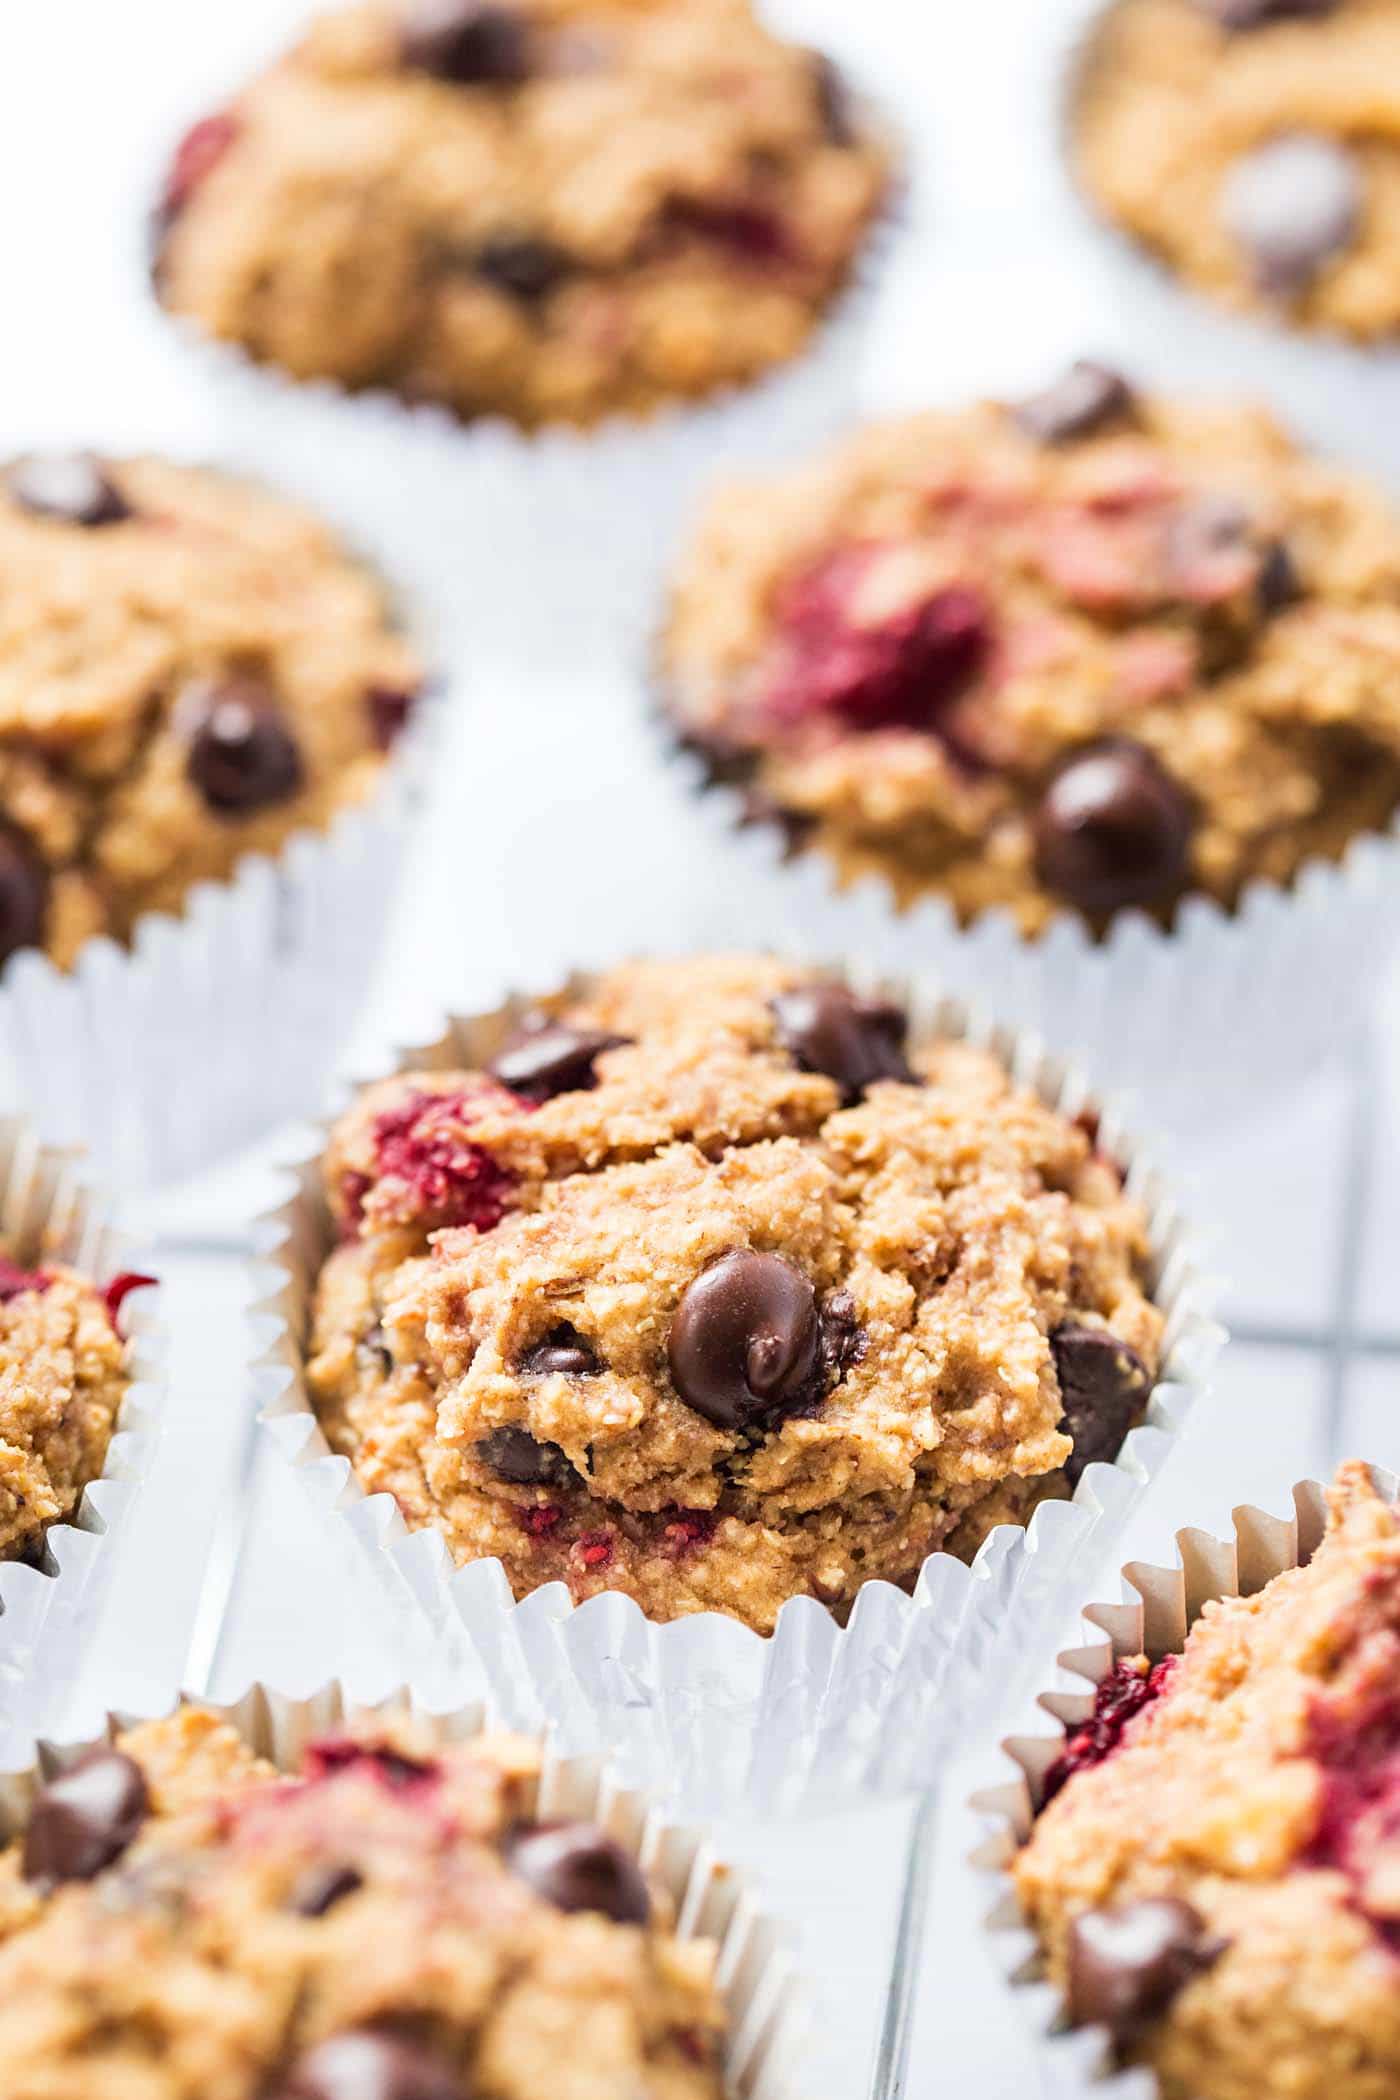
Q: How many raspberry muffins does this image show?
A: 8